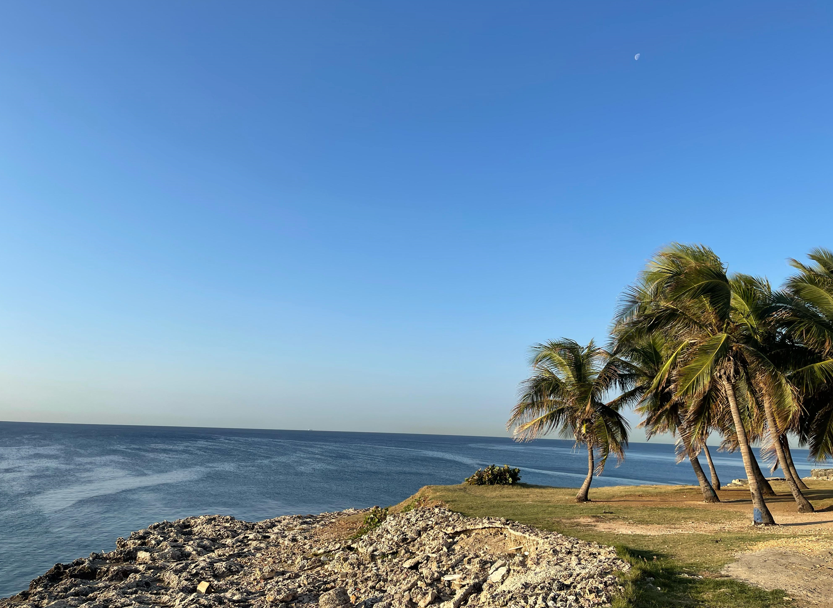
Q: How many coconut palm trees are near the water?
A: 7